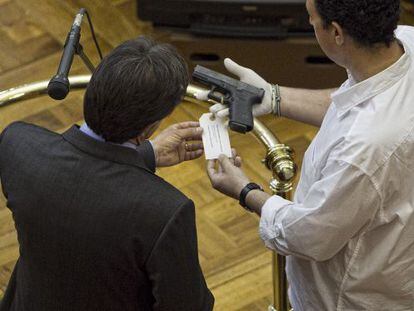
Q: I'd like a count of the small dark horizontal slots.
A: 2